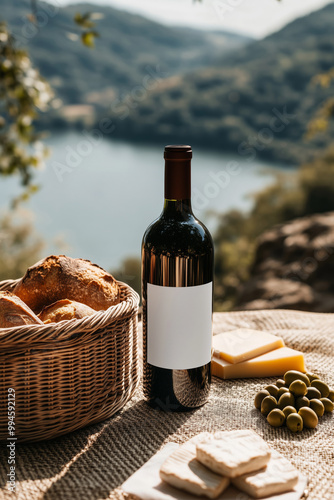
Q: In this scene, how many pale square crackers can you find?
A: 3